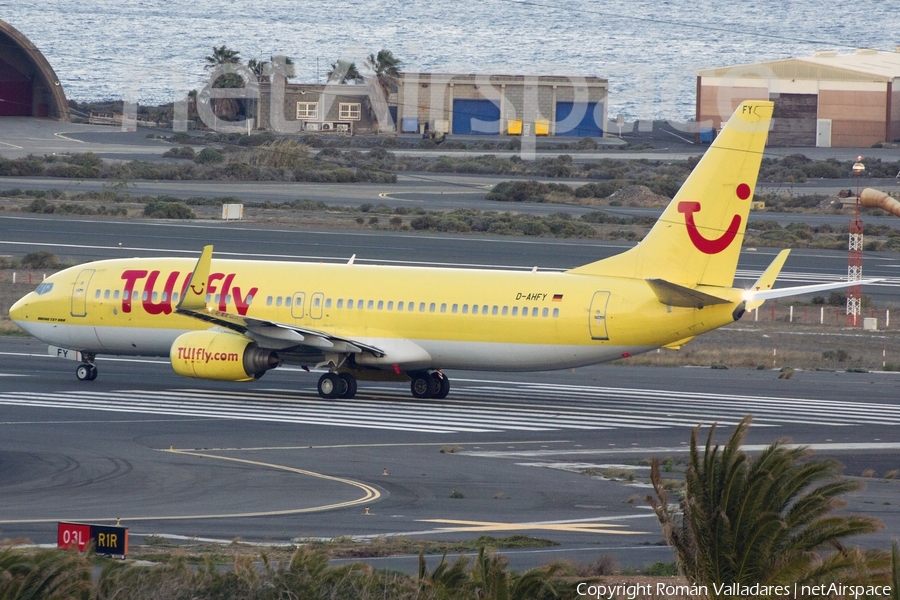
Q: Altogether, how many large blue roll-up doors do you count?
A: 2